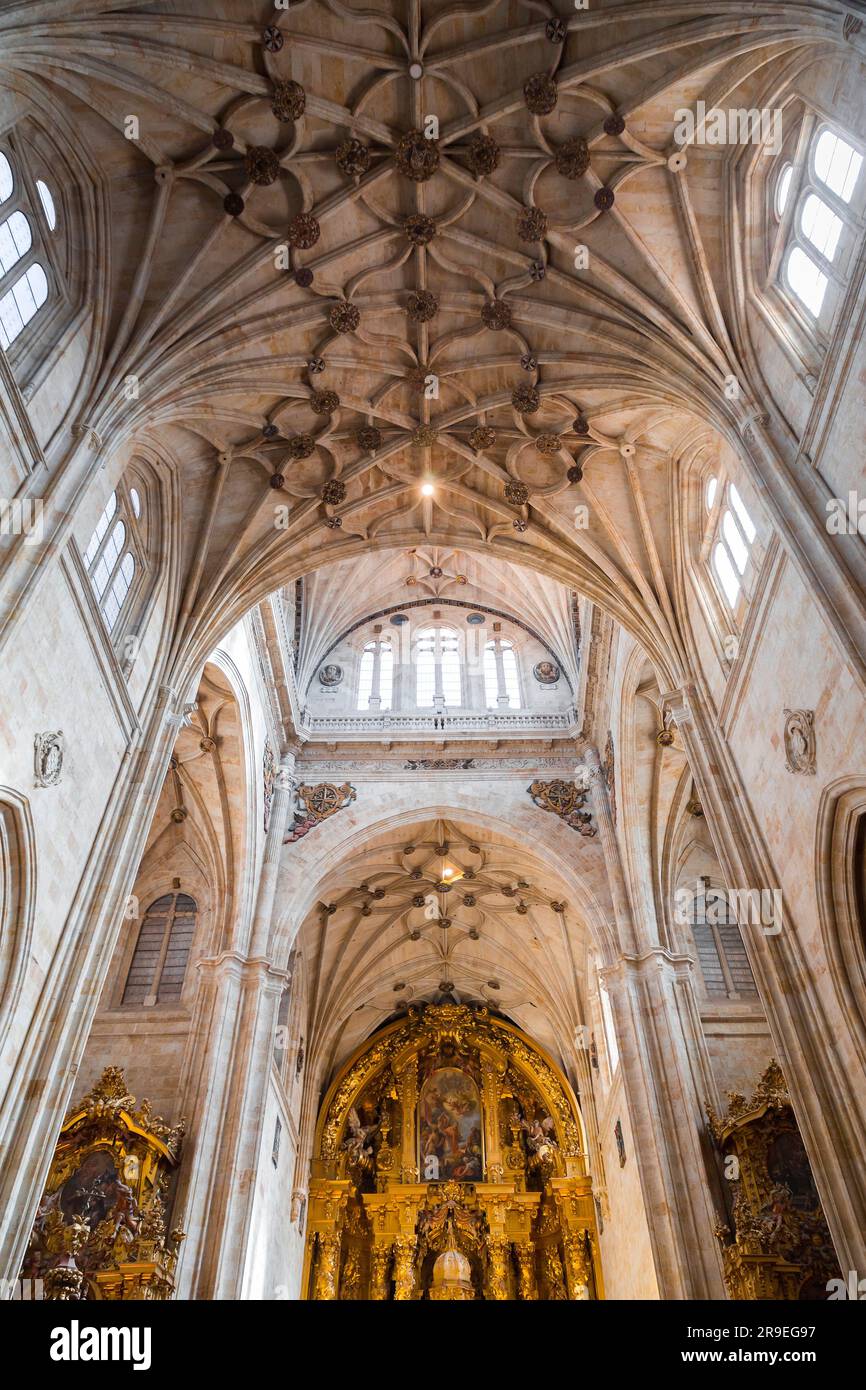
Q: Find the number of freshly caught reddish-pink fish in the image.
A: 0